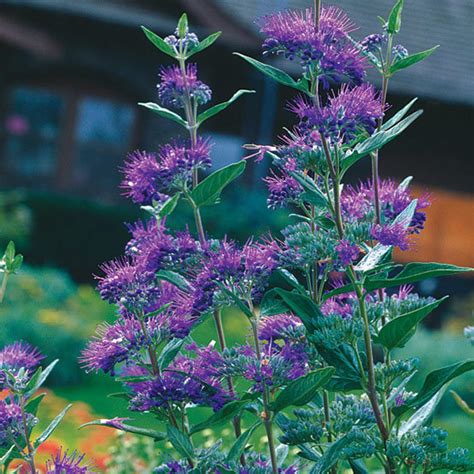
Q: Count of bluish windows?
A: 2